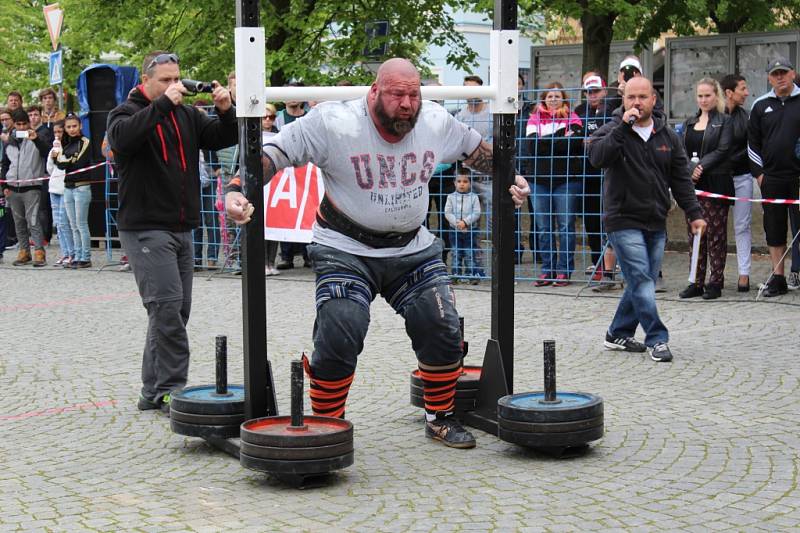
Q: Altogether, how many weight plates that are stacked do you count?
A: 12